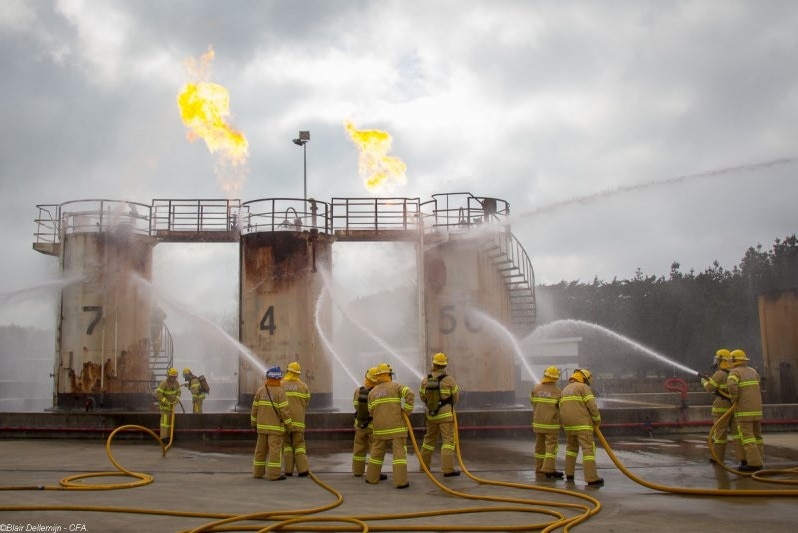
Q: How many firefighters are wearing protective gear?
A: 11